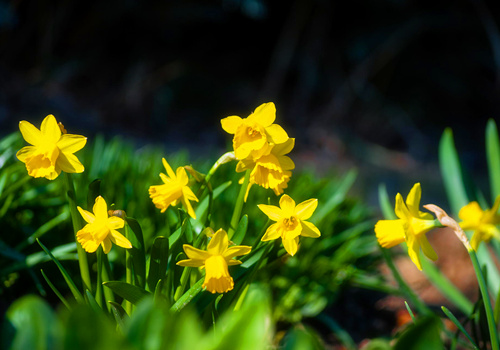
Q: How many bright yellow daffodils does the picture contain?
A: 9